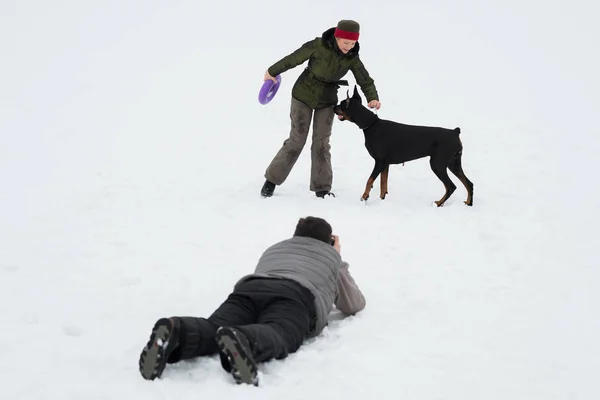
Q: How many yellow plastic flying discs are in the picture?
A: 0